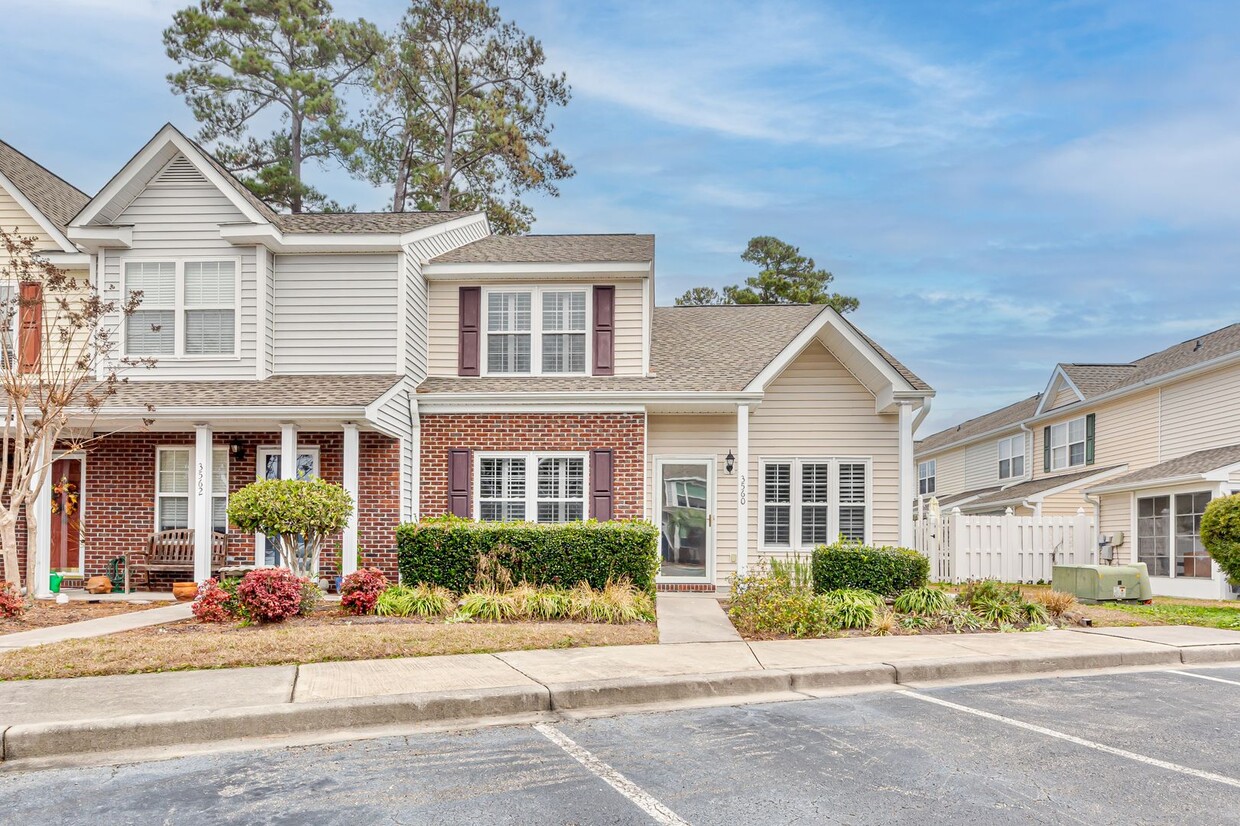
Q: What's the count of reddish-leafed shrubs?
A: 4